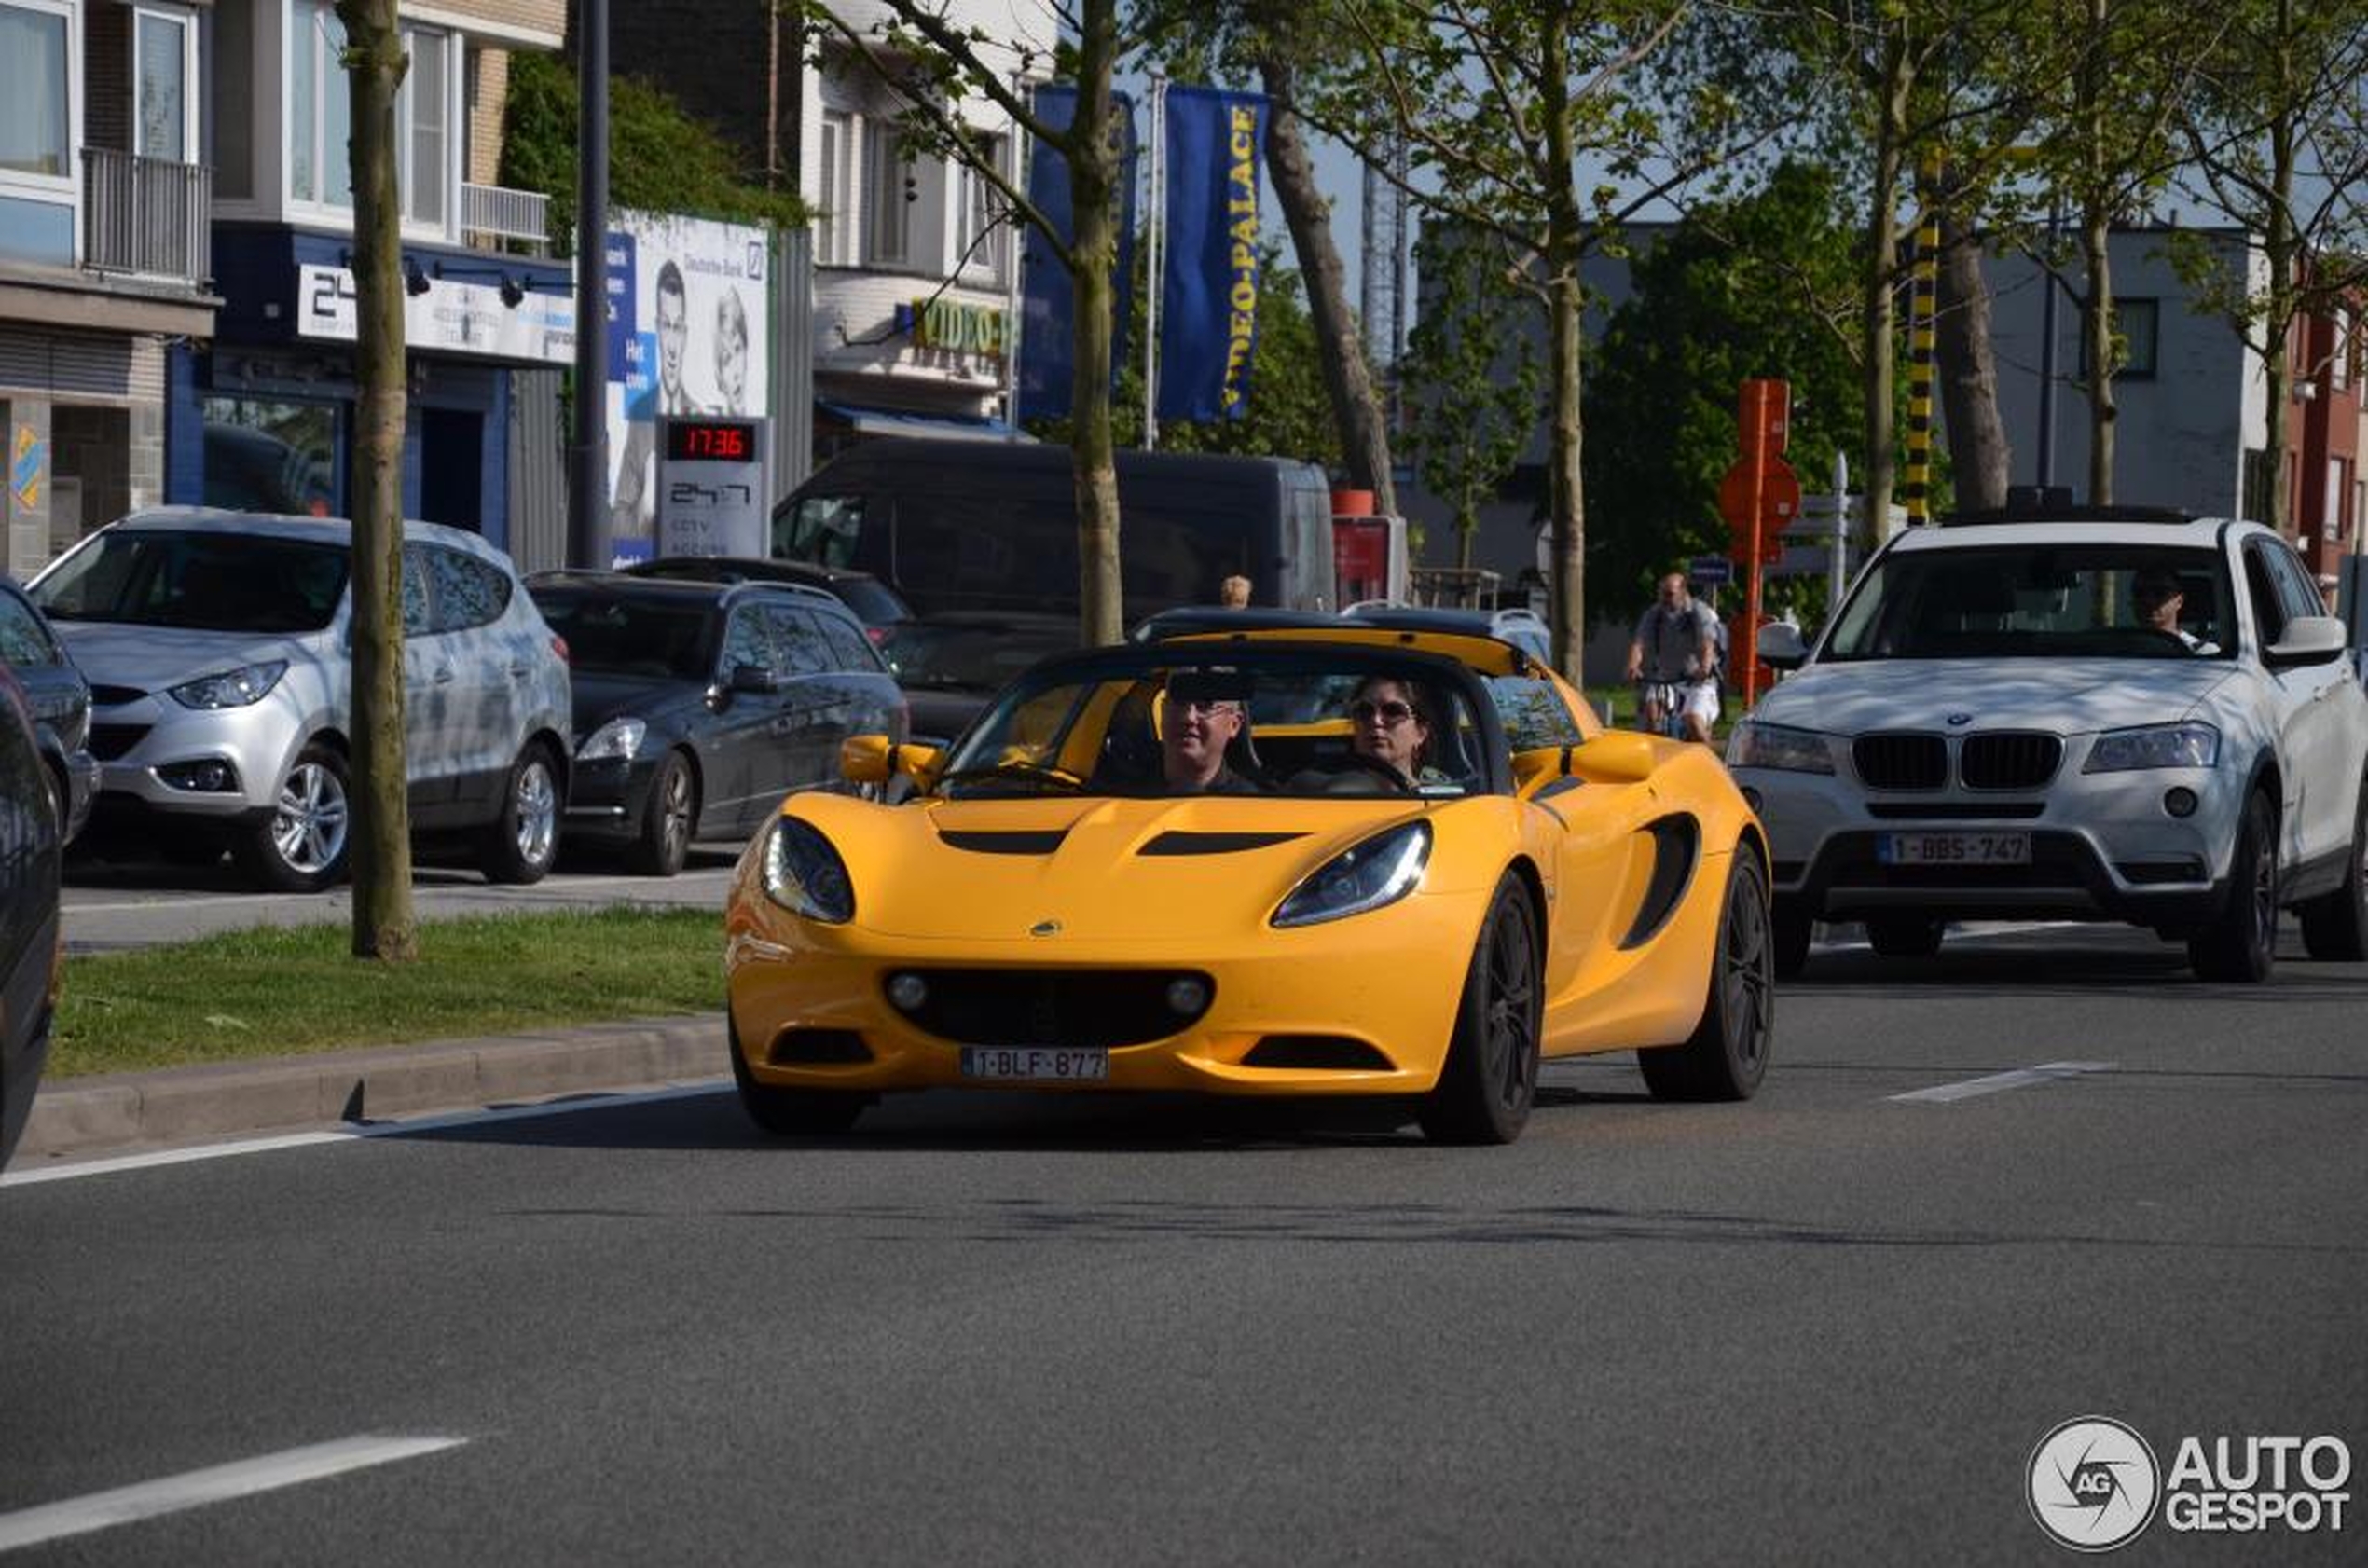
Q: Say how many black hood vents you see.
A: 2